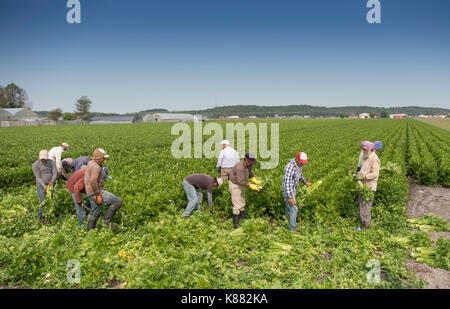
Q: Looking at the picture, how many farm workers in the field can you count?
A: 11